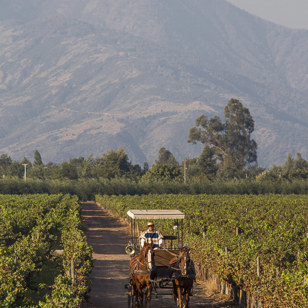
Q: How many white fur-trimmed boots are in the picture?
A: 0